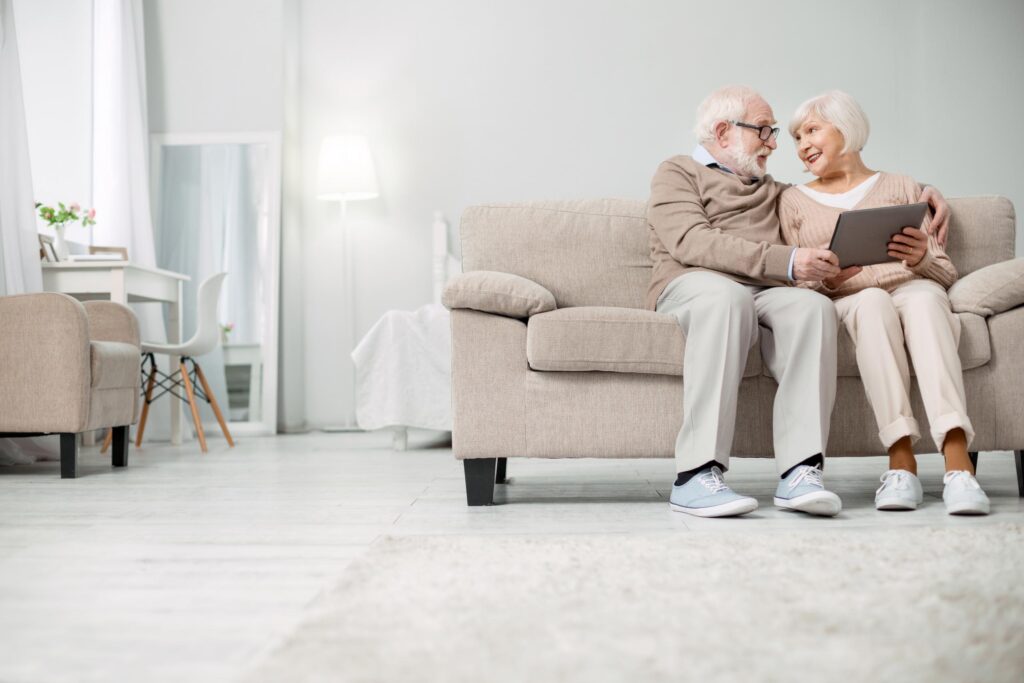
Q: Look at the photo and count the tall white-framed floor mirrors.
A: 1